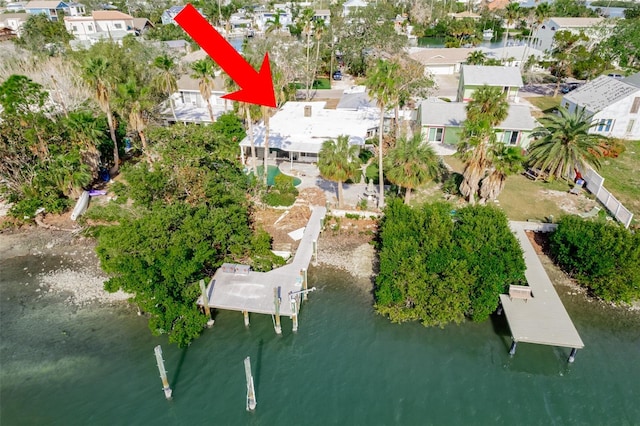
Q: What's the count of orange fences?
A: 0